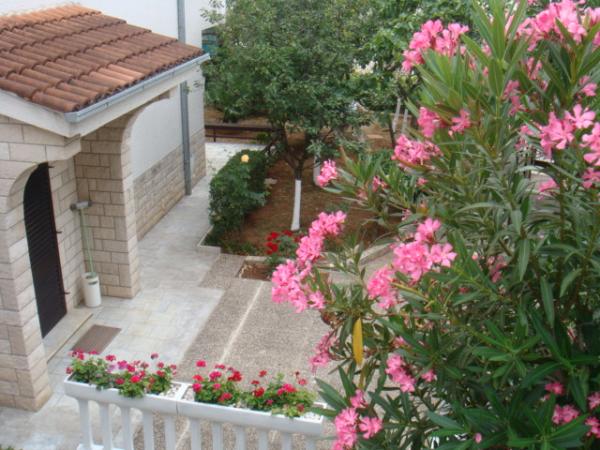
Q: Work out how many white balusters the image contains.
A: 11